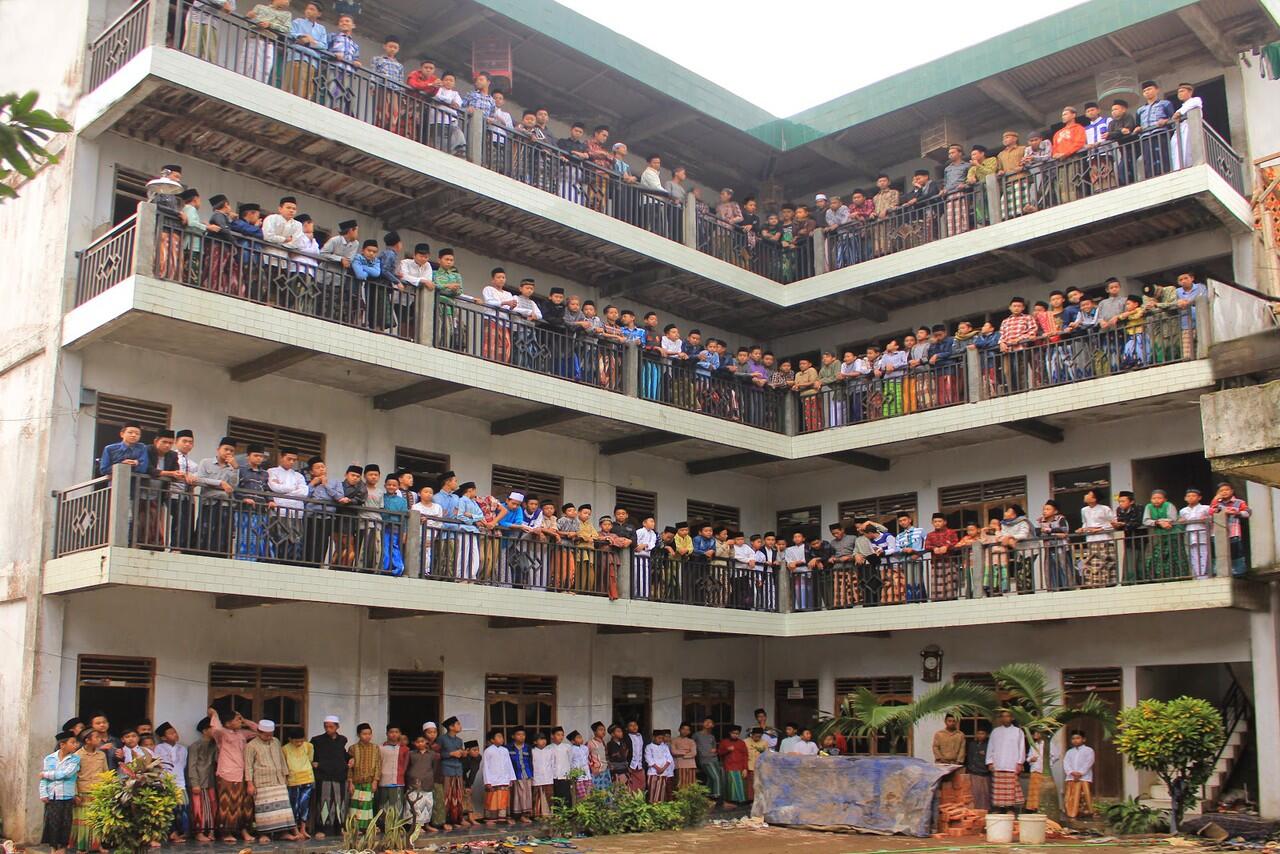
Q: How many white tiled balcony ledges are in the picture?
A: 3